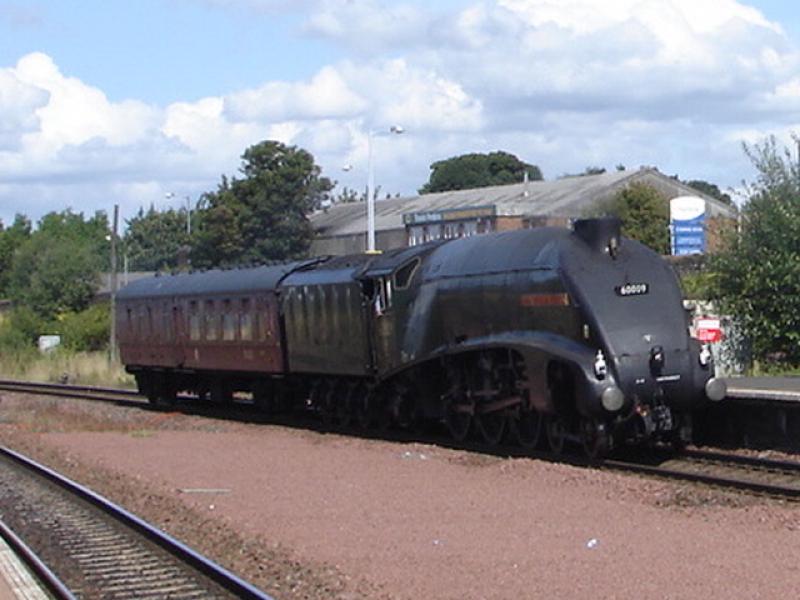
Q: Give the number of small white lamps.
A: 2